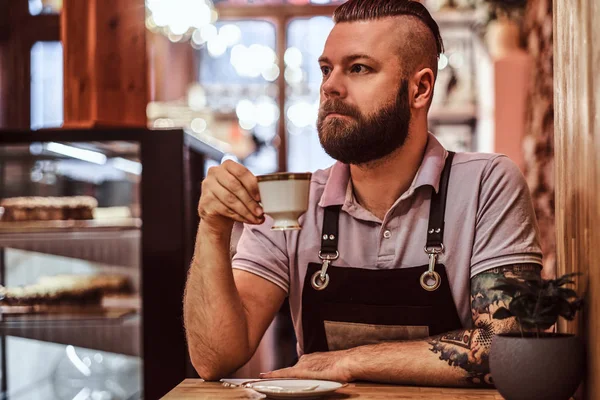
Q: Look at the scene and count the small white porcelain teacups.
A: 1